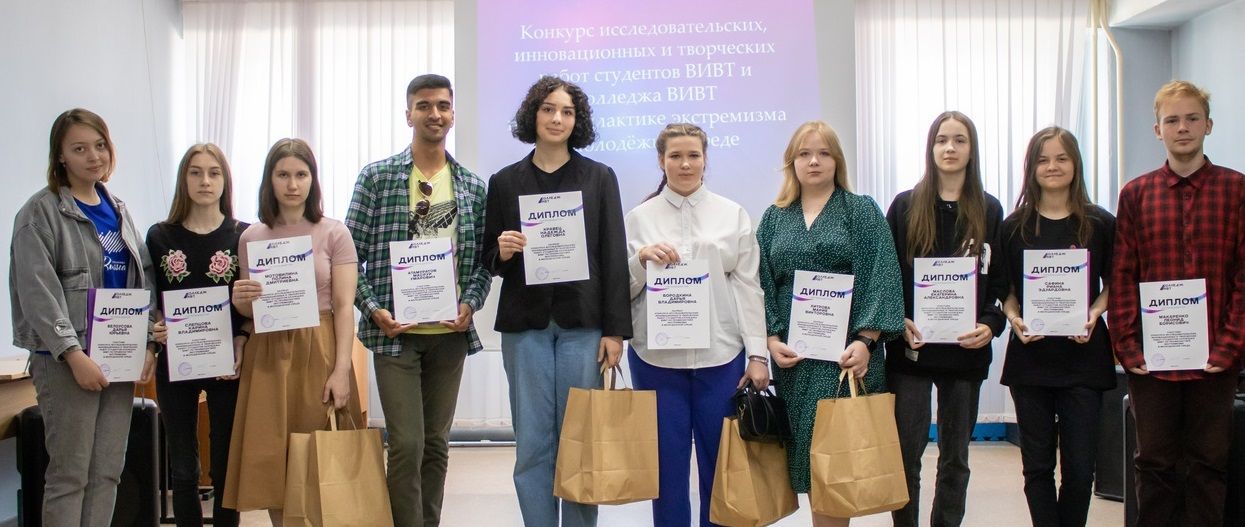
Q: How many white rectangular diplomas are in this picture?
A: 10